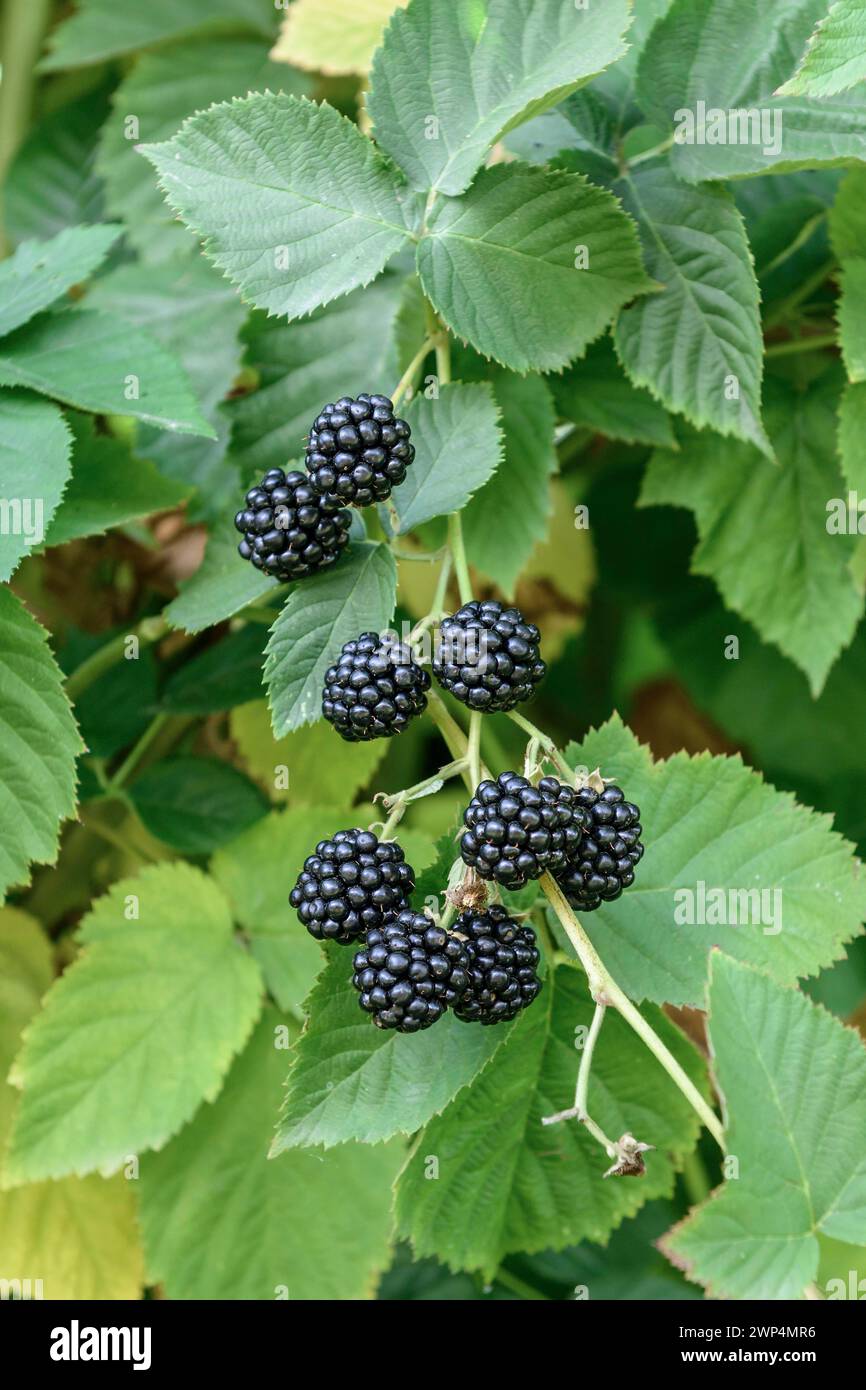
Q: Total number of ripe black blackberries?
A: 9